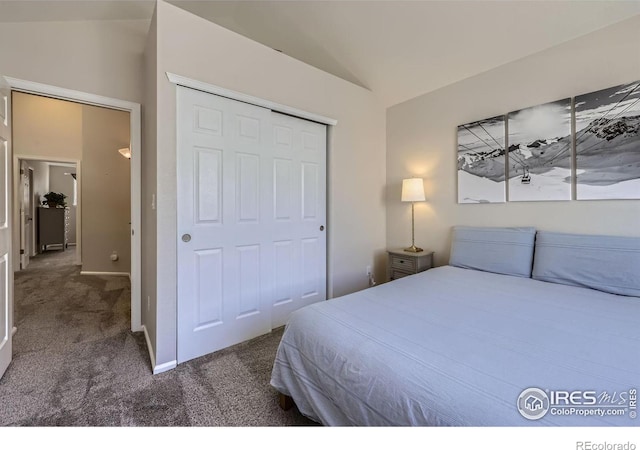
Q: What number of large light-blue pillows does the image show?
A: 2